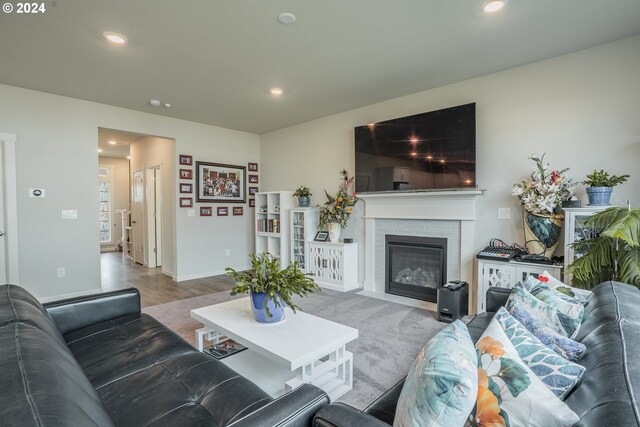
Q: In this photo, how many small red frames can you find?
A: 11